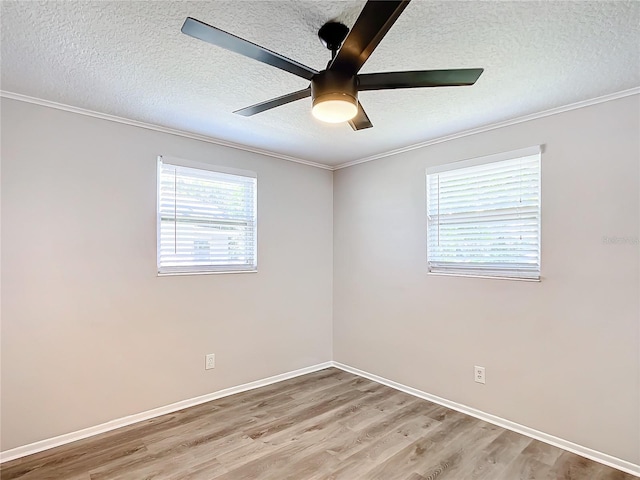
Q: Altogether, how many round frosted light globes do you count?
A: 1